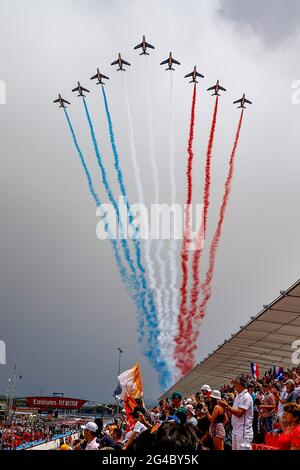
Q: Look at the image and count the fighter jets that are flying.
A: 9